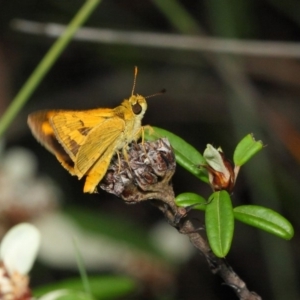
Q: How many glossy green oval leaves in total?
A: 5